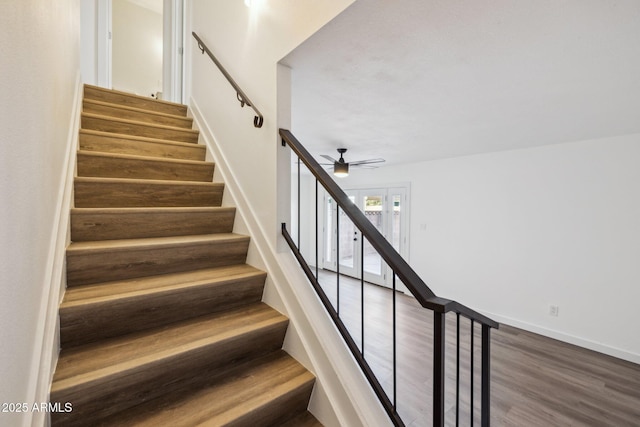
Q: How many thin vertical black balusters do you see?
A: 7